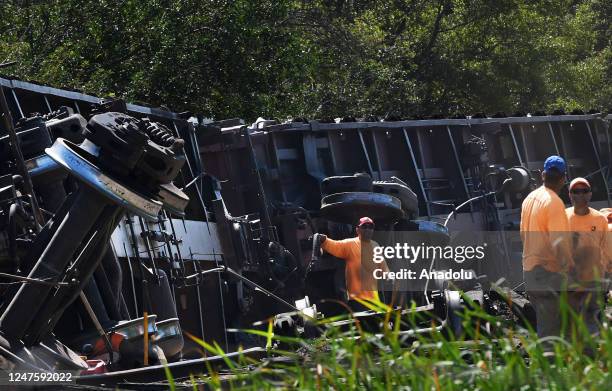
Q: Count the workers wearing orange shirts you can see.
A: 3